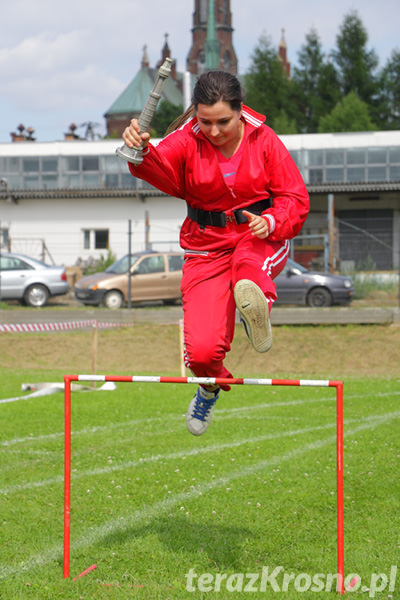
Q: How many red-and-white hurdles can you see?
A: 1